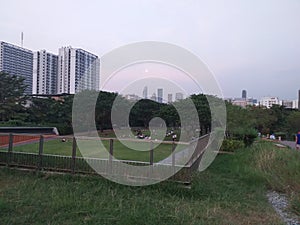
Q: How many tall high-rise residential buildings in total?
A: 3